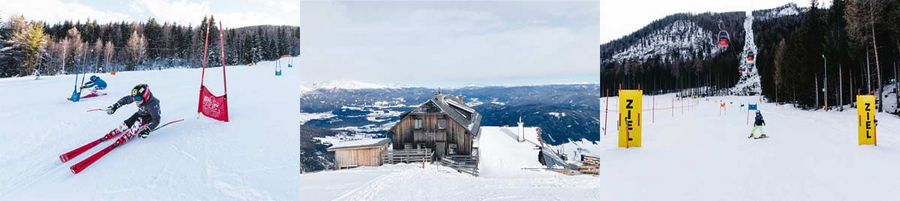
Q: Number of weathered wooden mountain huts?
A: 1